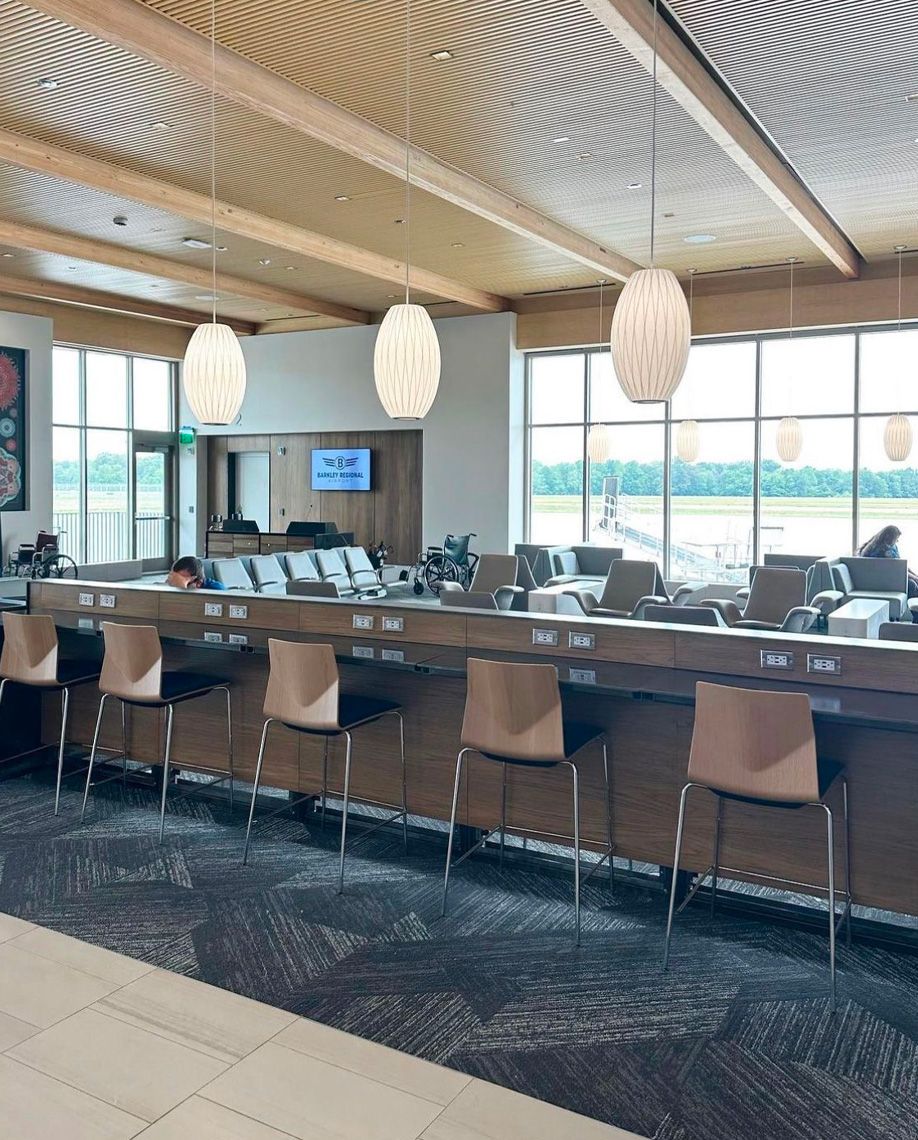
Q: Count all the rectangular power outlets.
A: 10